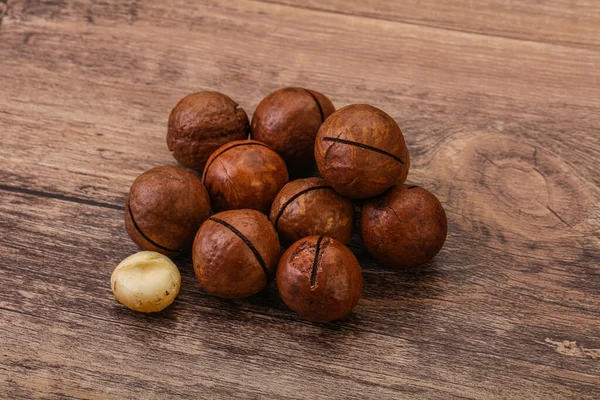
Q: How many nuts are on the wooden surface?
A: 10